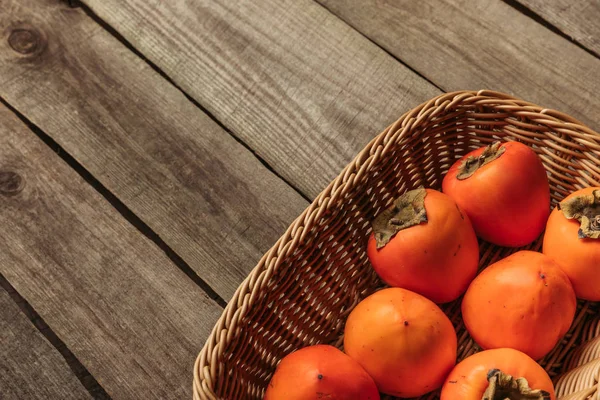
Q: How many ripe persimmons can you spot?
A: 7